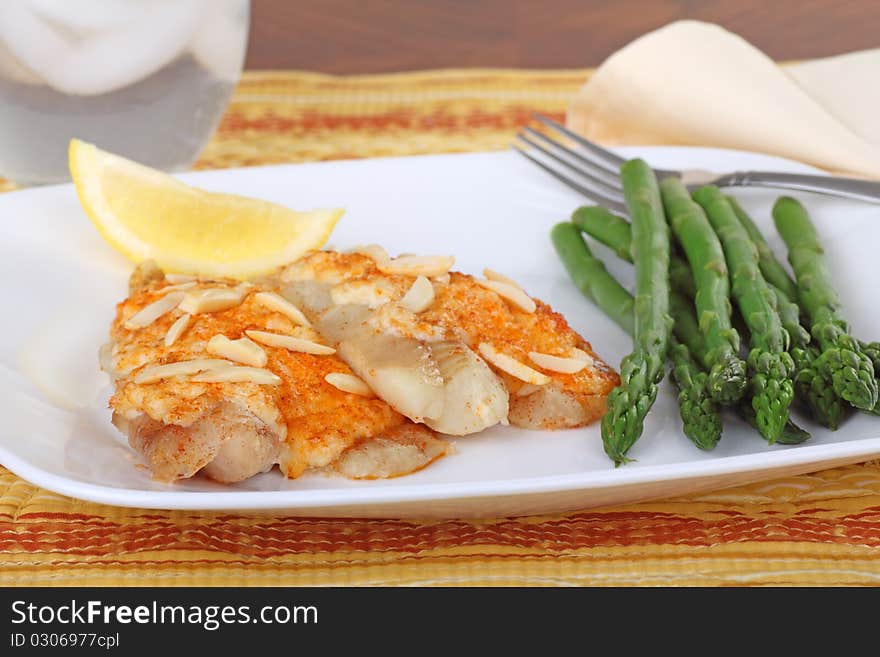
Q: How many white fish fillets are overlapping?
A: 2